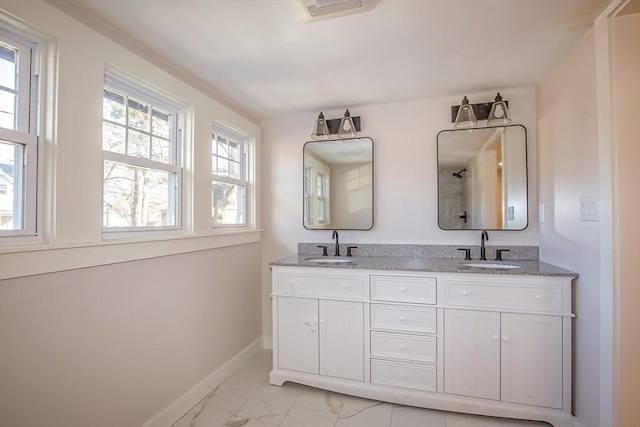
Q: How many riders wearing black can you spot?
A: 0